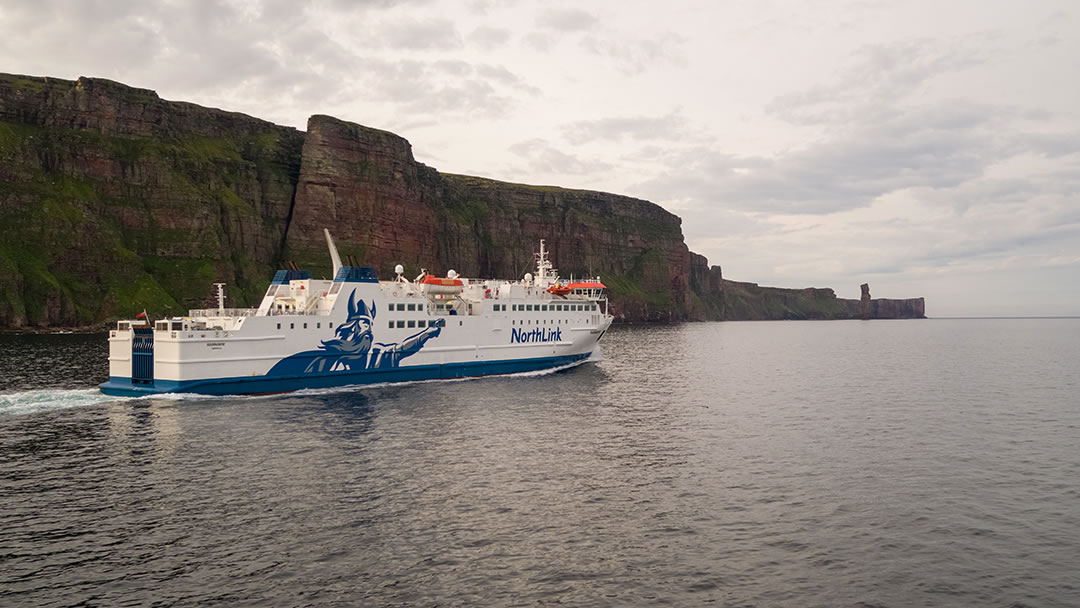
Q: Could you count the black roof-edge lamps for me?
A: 0